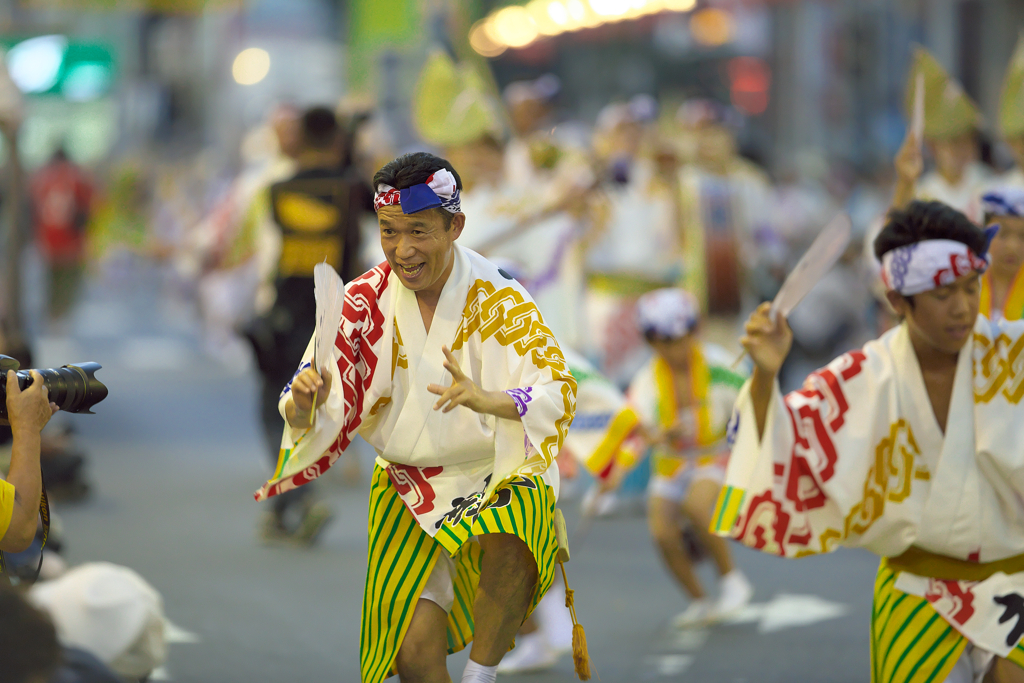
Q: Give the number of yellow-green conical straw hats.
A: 3